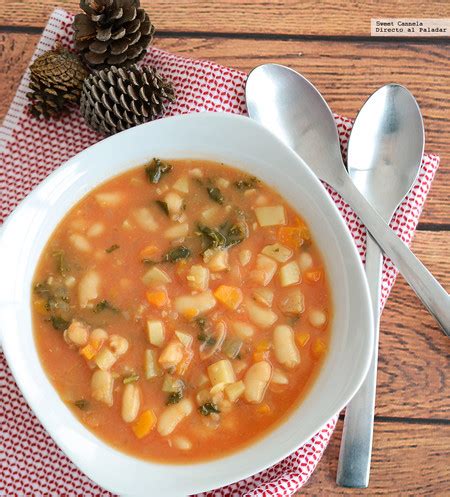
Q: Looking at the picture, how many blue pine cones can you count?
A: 0